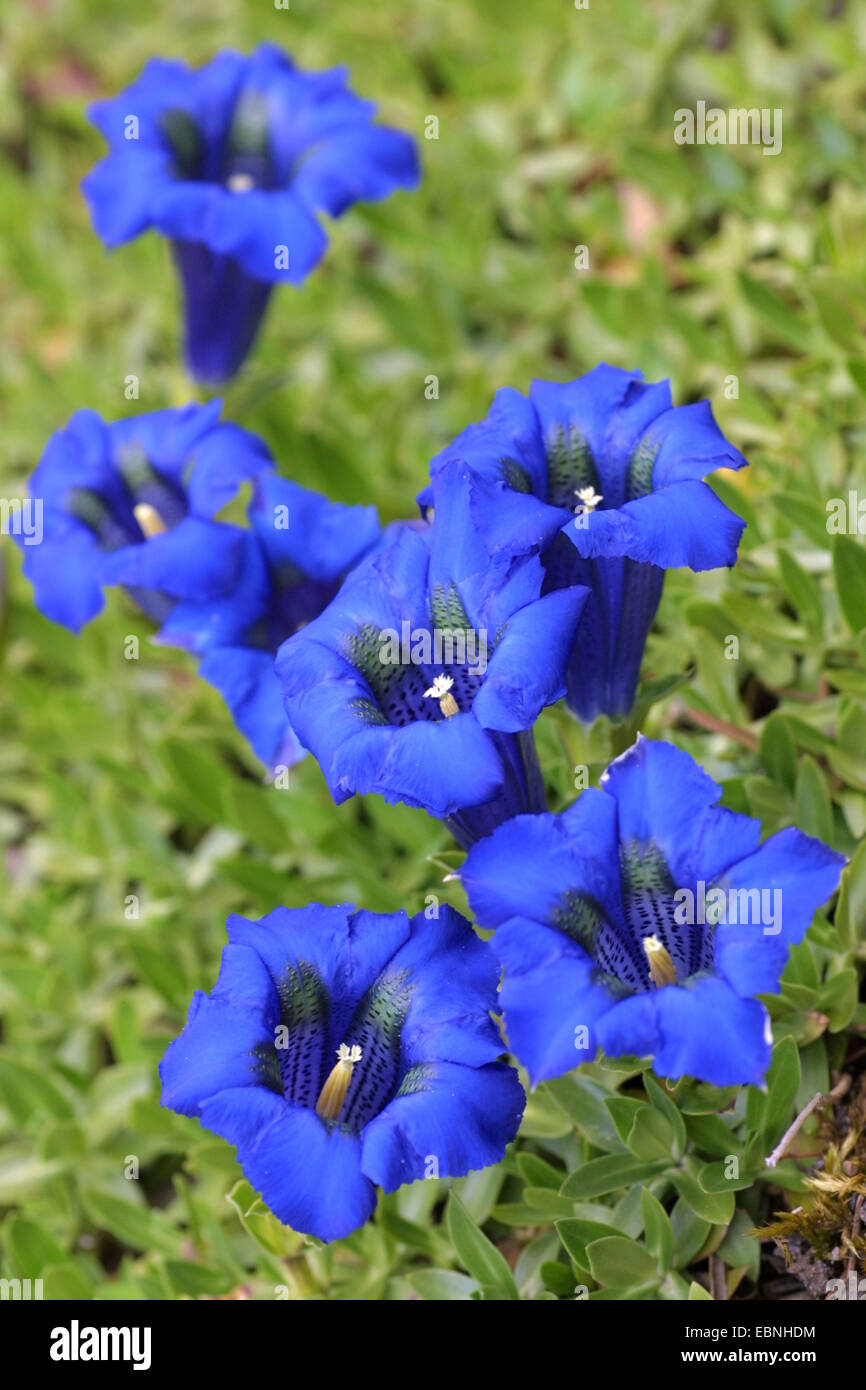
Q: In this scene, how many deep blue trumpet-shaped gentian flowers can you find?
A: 7